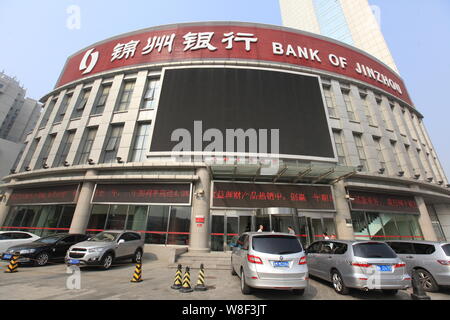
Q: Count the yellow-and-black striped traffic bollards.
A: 5